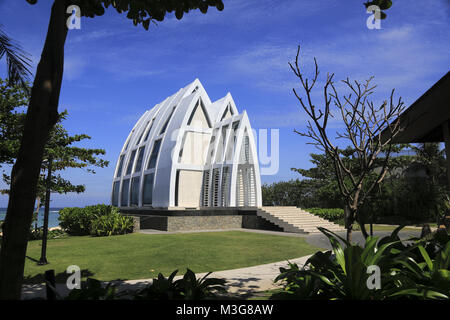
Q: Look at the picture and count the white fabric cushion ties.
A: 0